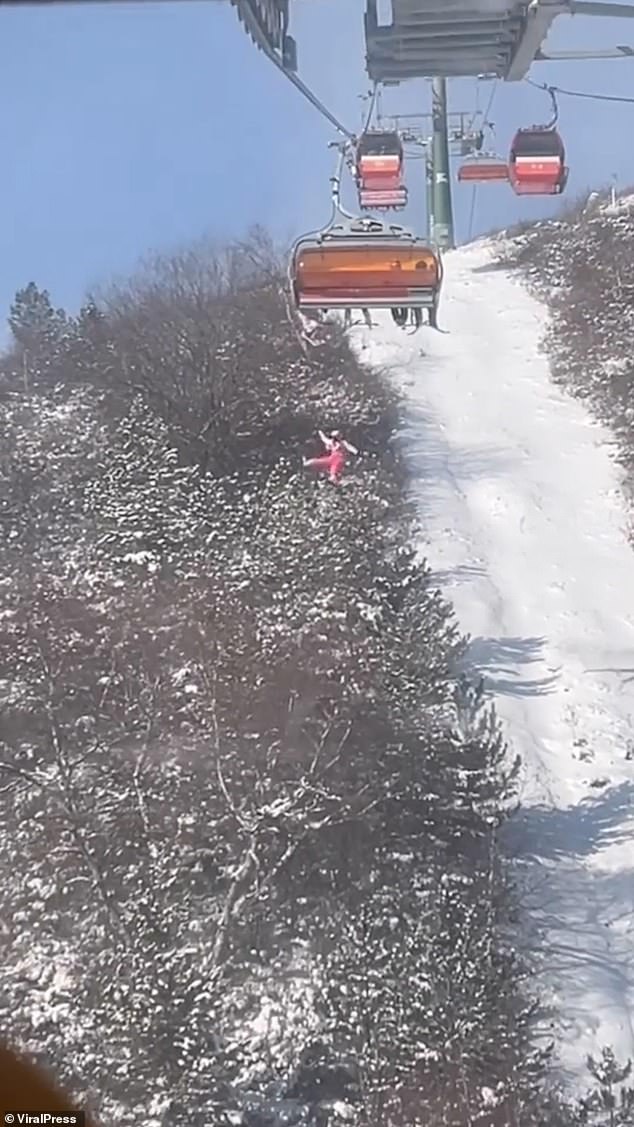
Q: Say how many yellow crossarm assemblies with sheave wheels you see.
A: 0